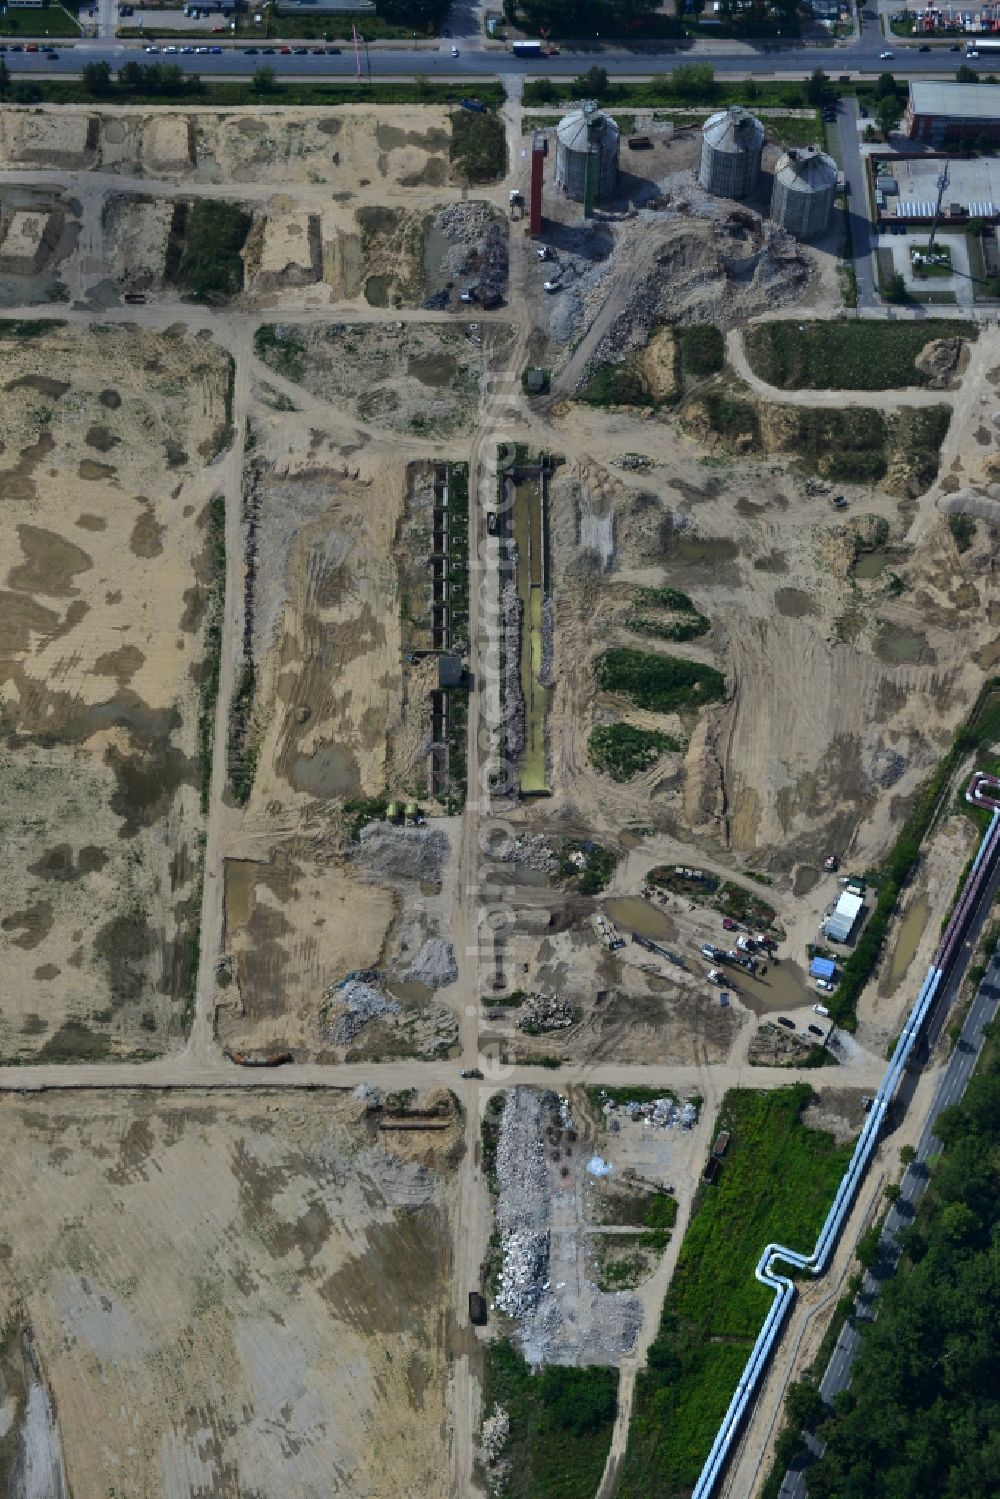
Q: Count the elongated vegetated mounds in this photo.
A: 3